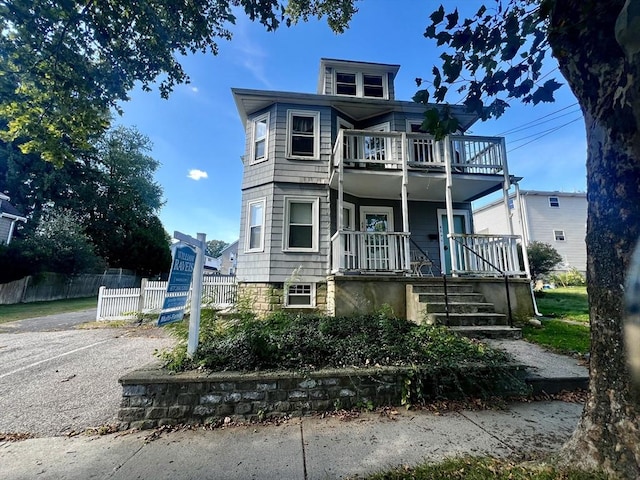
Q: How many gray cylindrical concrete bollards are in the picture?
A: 0